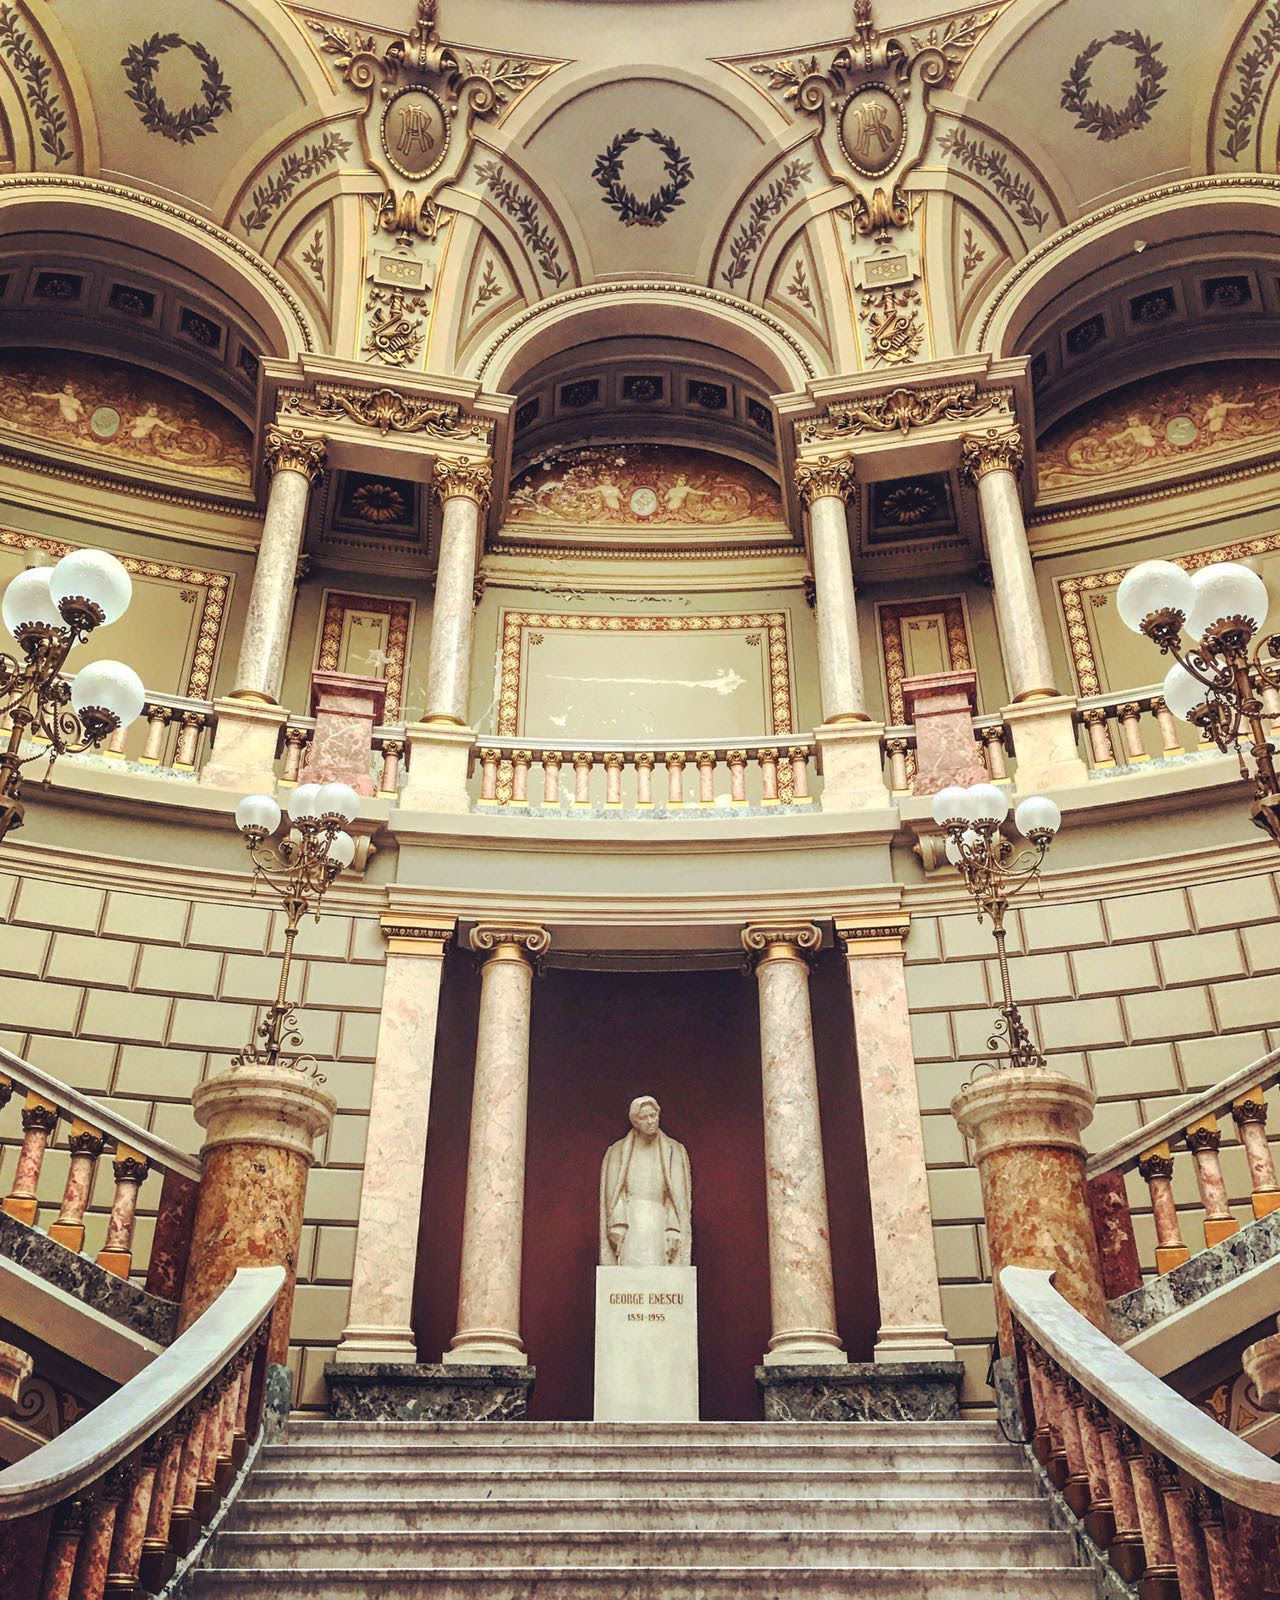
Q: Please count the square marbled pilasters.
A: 2